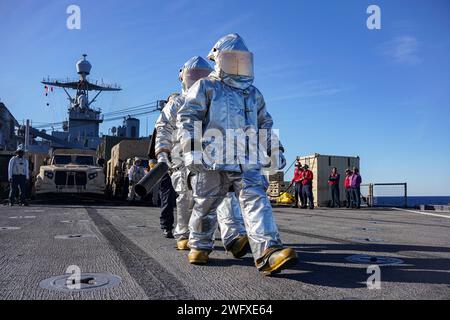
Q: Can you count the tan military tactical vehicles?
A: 2